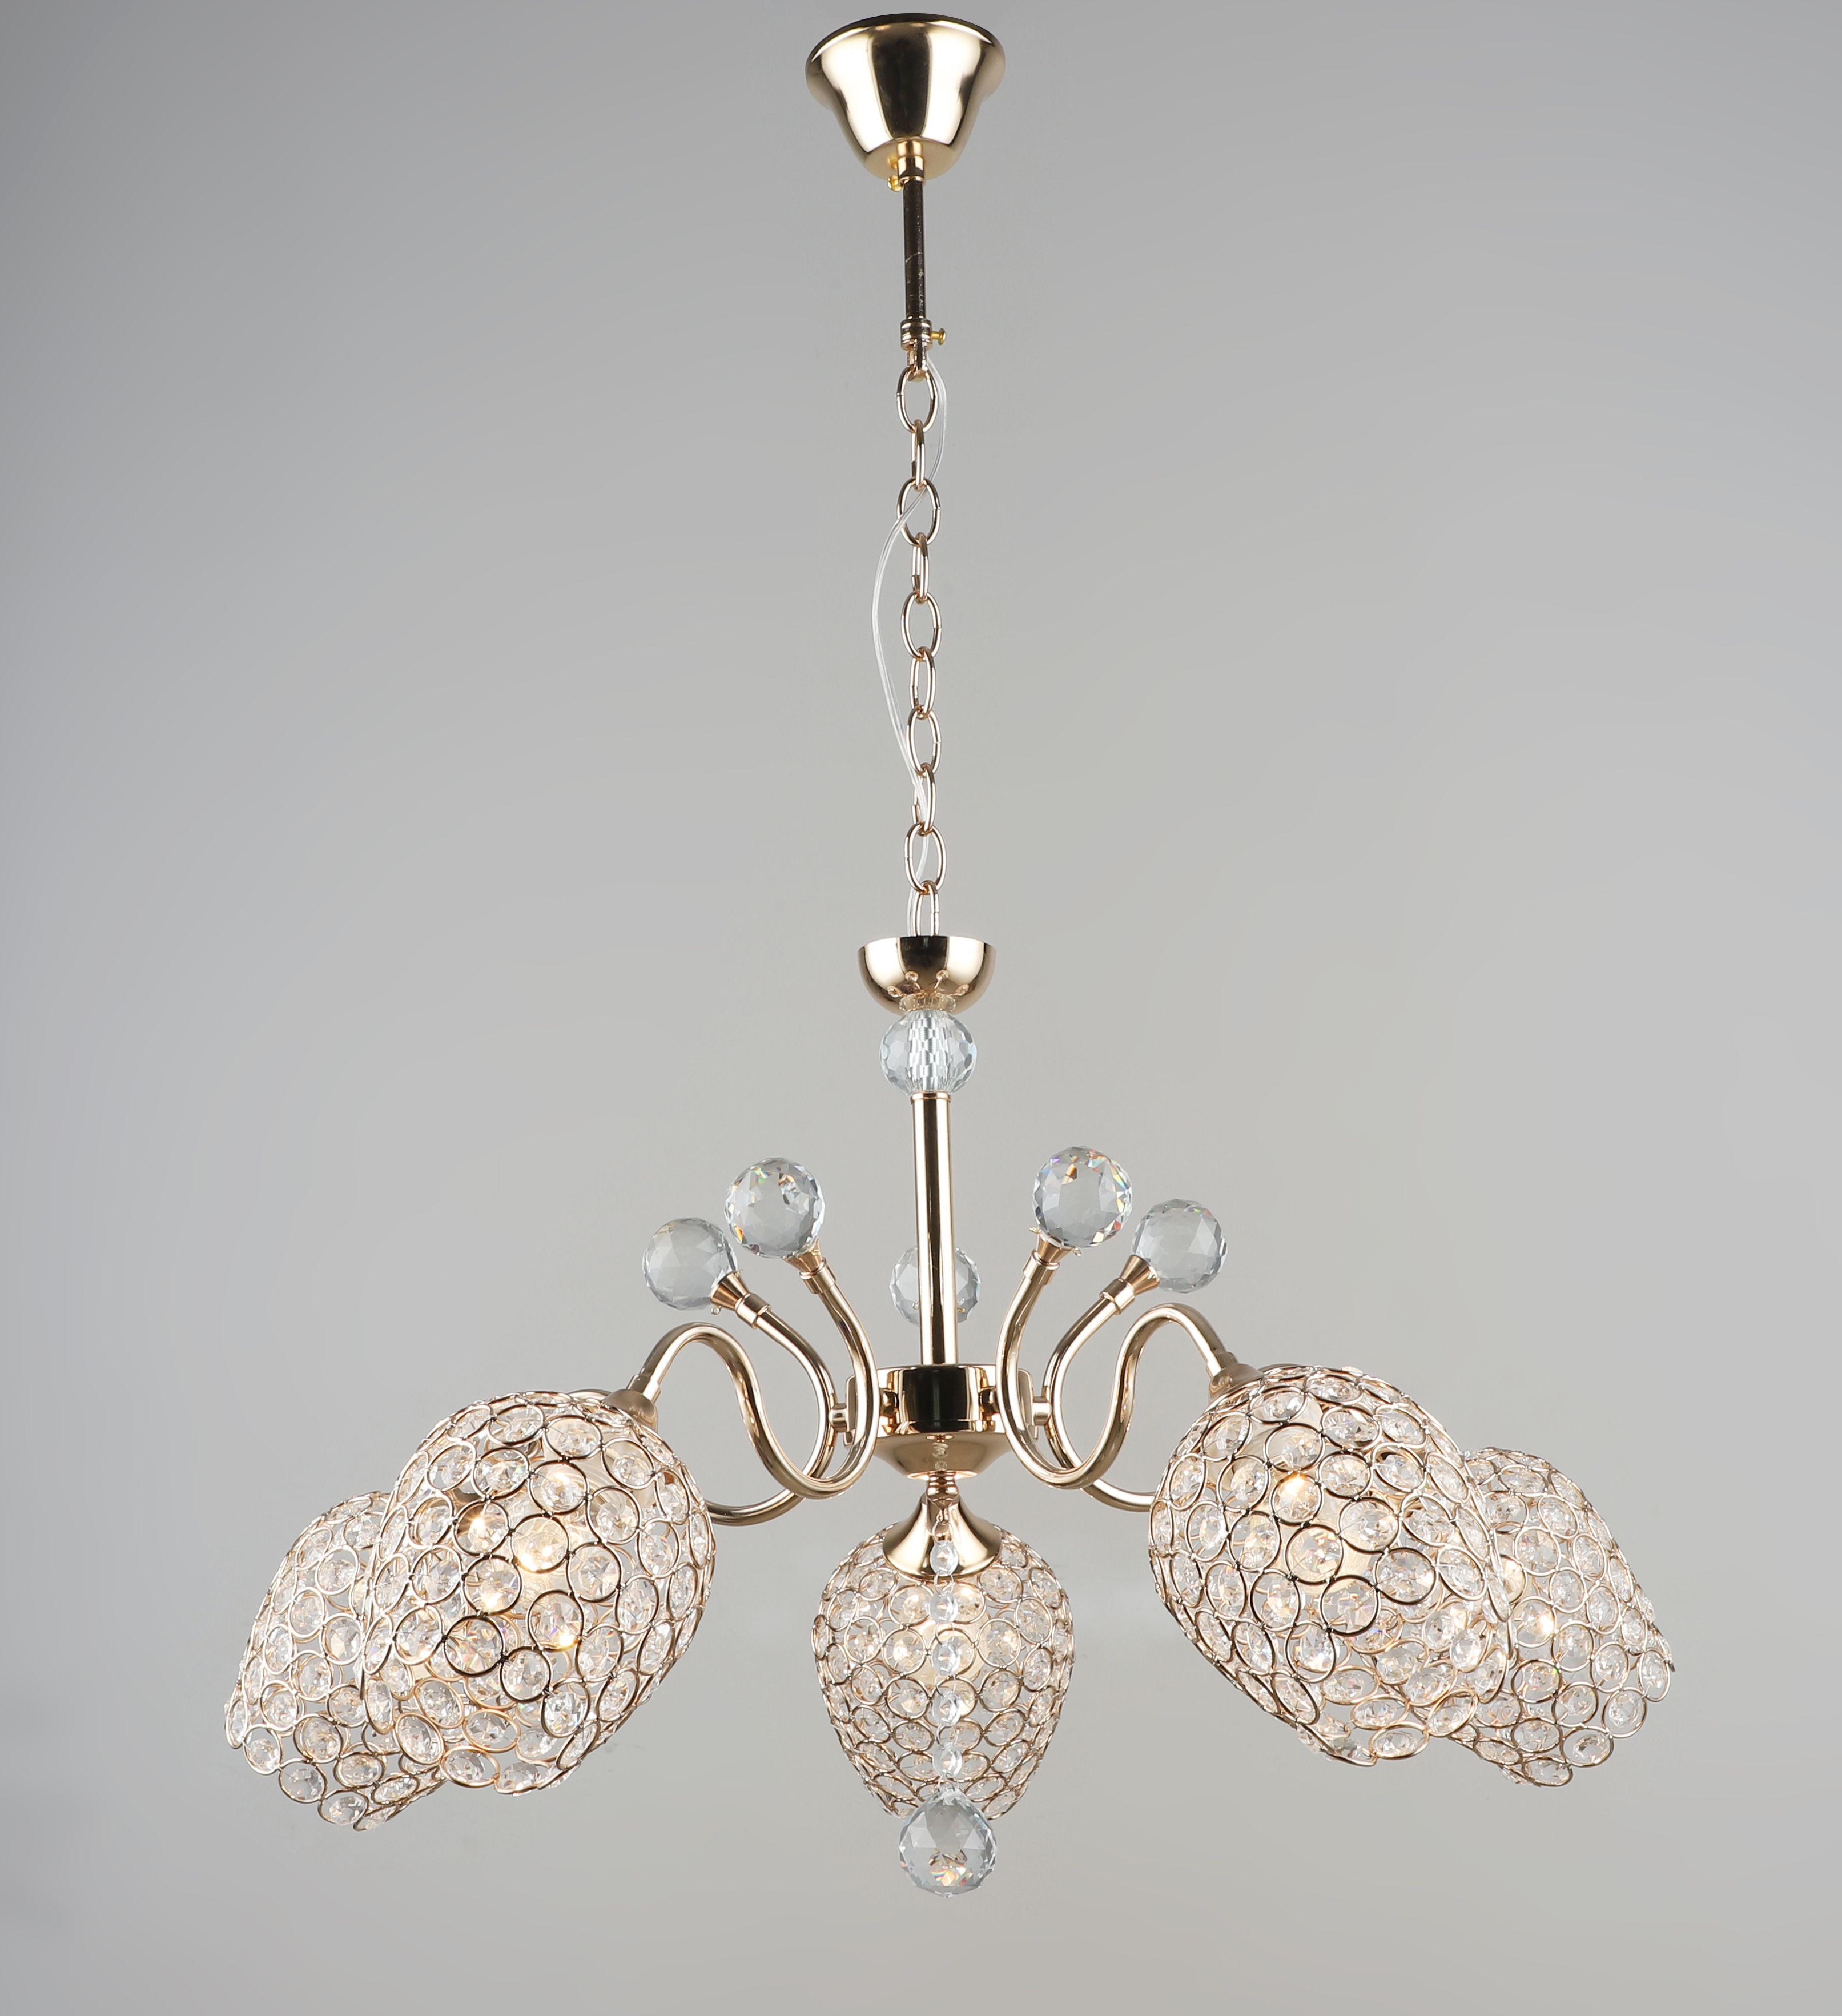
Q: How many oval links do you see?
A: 10